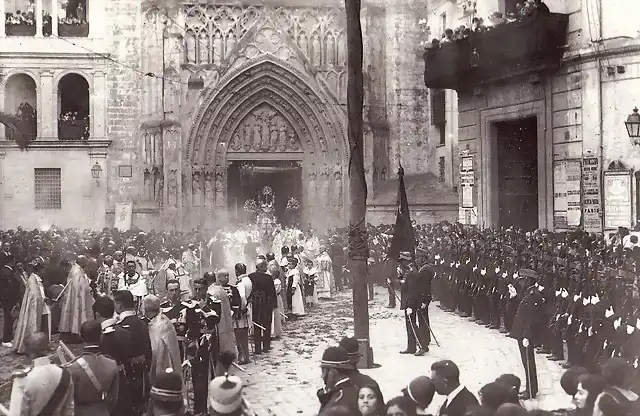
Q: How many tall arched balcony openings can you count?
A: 2